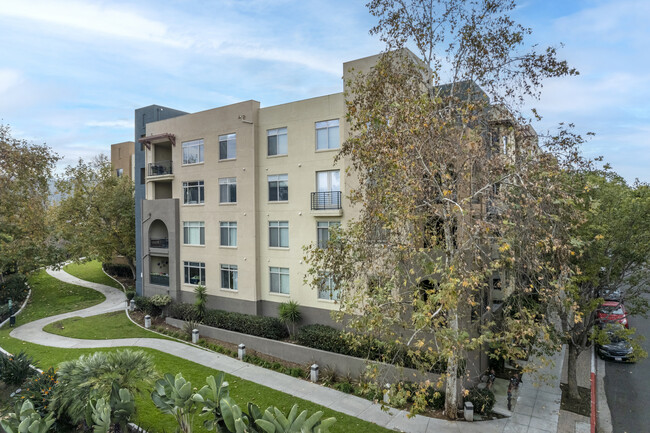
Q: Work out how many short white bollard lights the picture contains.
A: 7